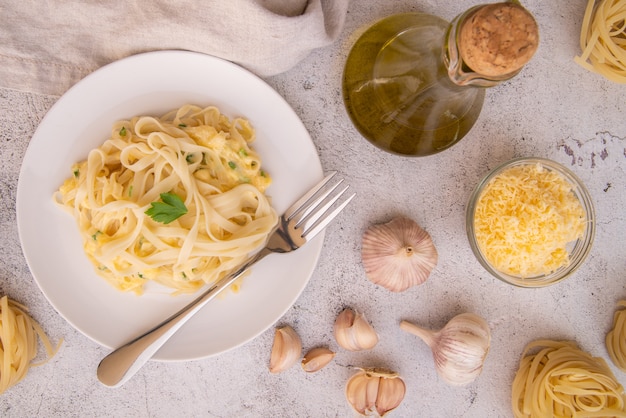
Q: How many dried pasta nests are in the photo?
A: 4